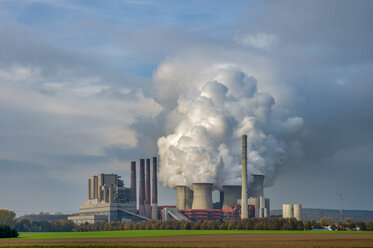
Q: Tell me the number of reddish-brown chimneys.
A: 4